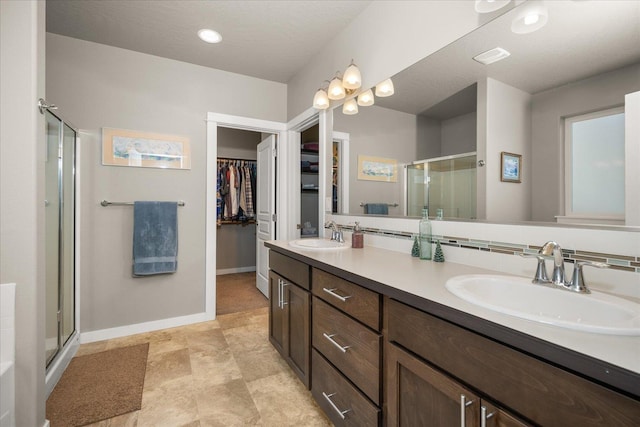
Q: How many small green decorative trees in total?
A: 2